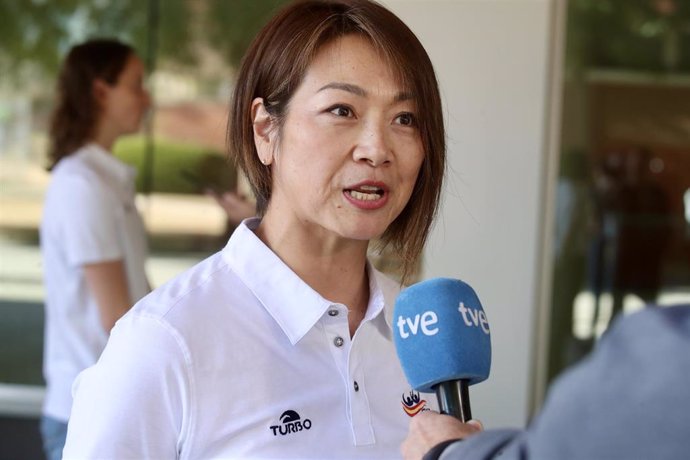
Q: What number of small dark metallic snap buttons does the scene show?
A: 3